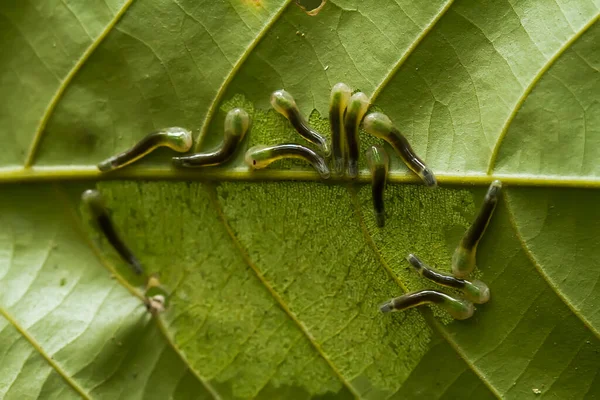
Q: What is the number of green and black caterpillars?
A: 12